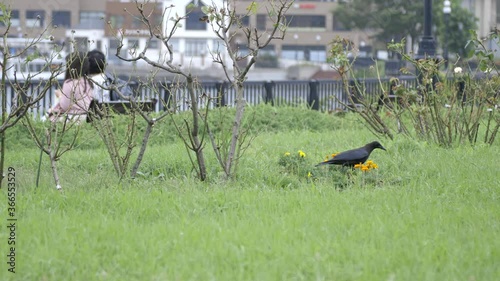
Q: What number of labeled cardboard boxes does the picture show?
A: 0